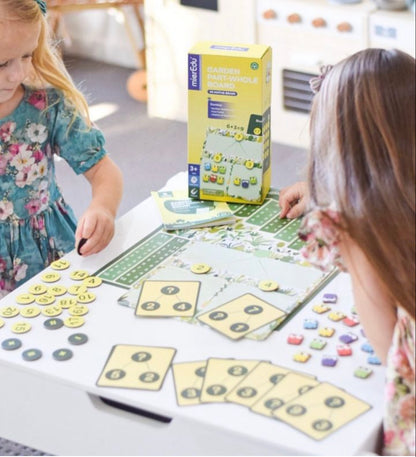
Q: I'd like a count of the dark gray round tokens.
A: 5